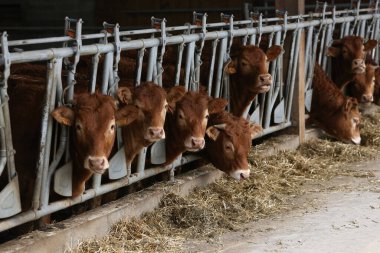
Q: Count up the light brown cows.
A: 8